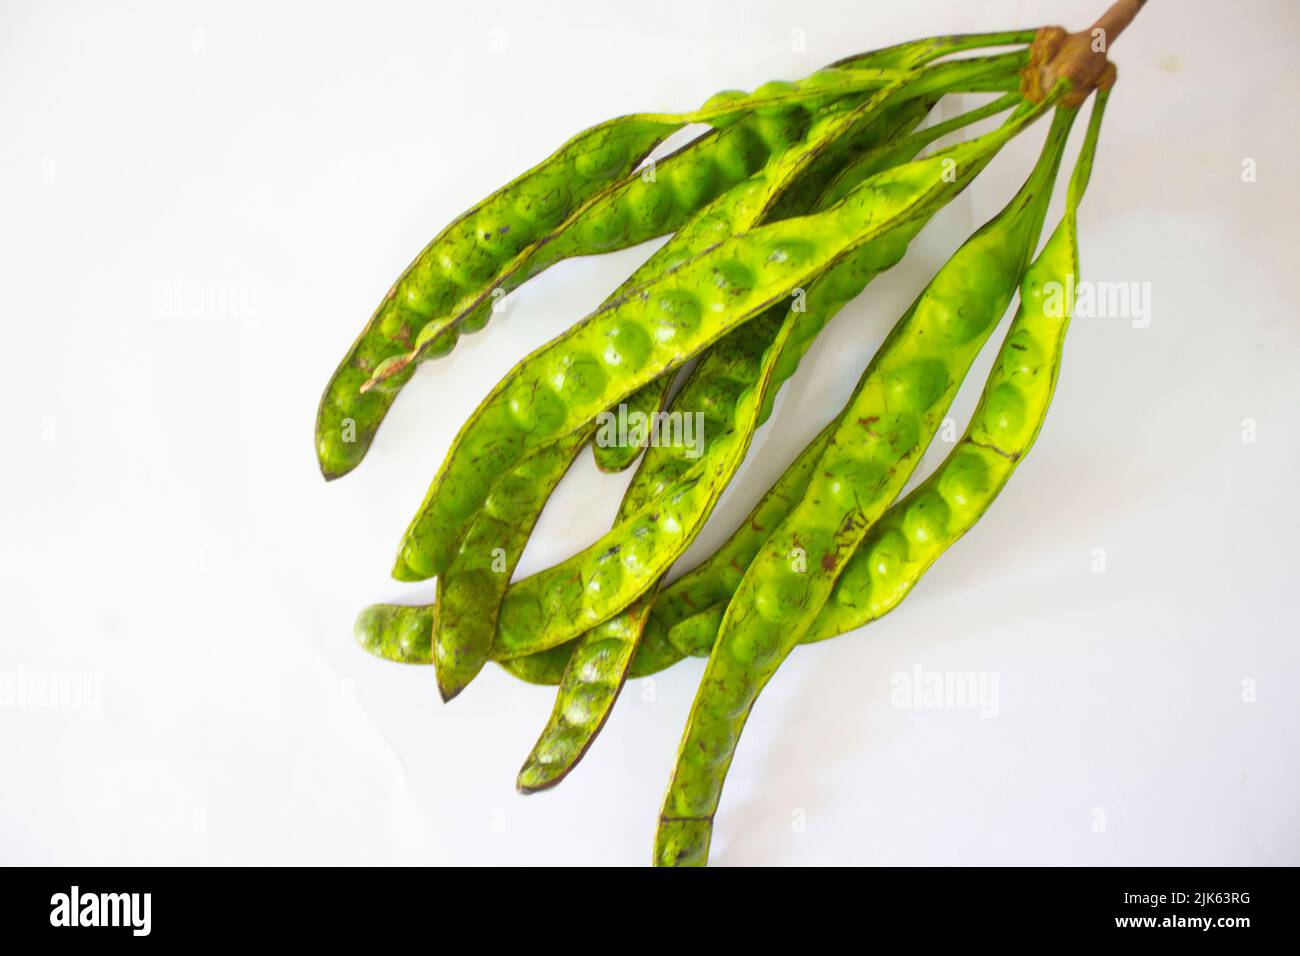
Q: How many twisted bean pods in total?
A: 10